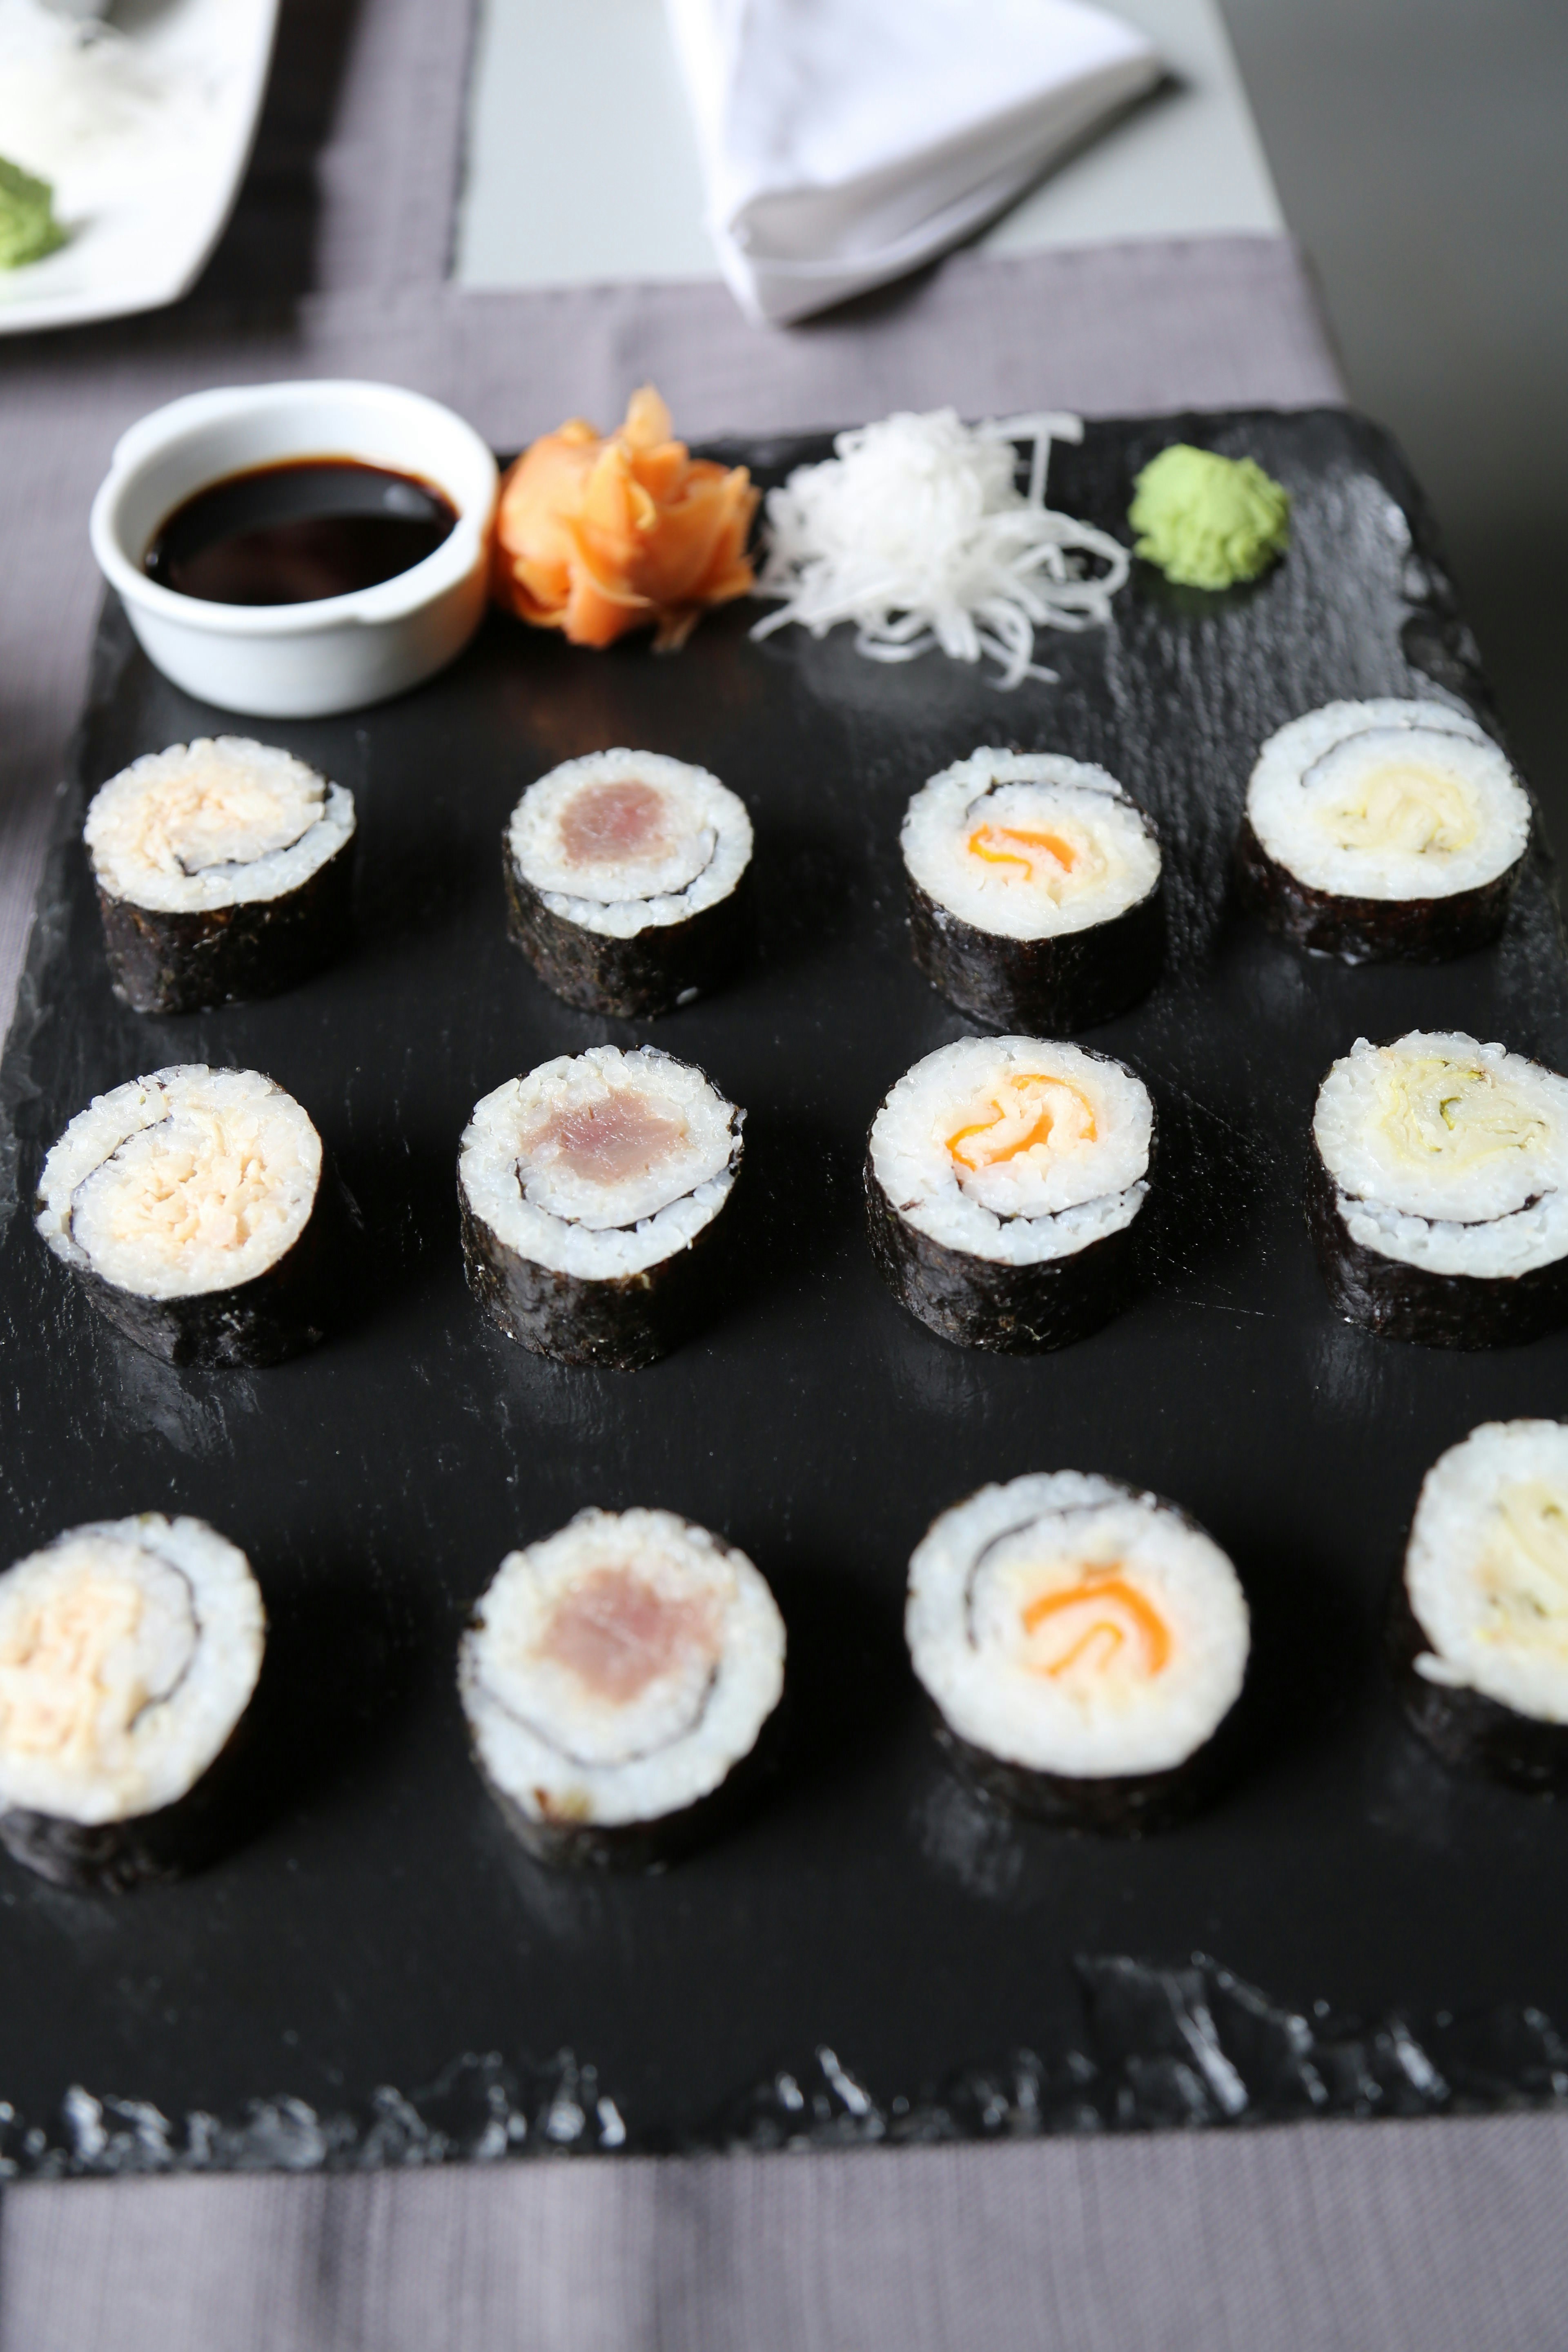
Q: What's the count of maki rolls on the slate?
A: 12